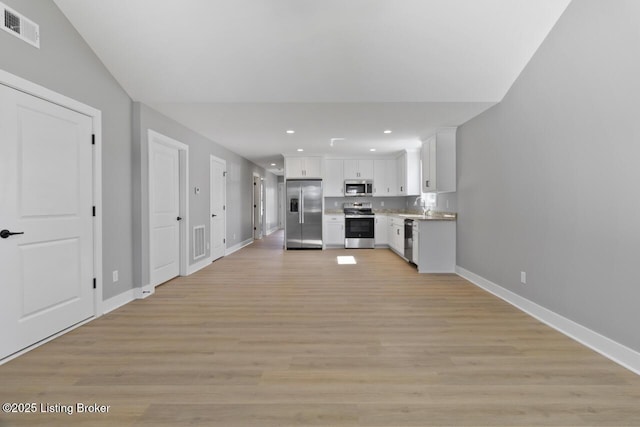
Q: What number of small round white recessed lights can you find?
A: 5